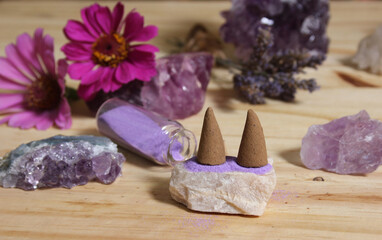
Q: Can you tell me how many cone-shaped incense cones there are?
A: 2